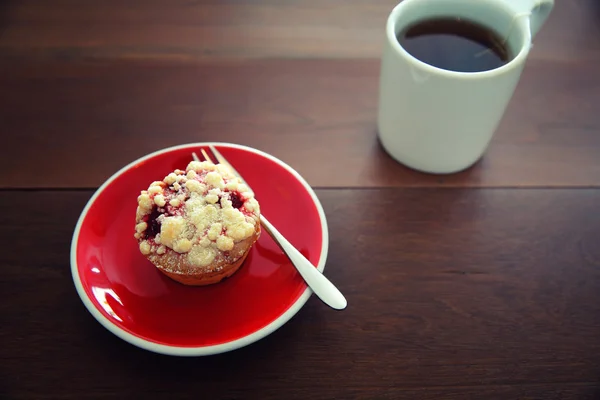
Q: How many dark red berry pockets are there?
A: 2